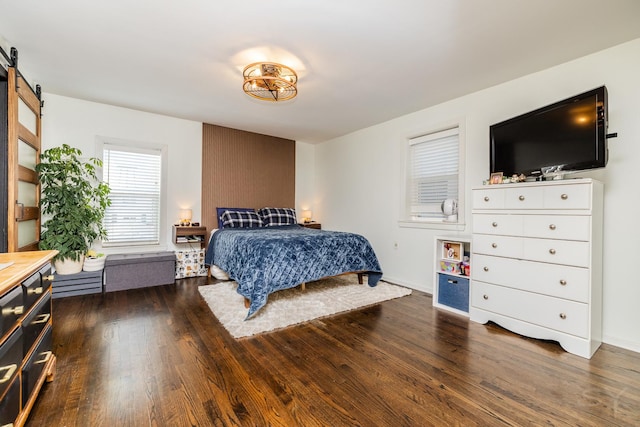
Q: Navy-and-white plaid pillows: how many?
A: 2